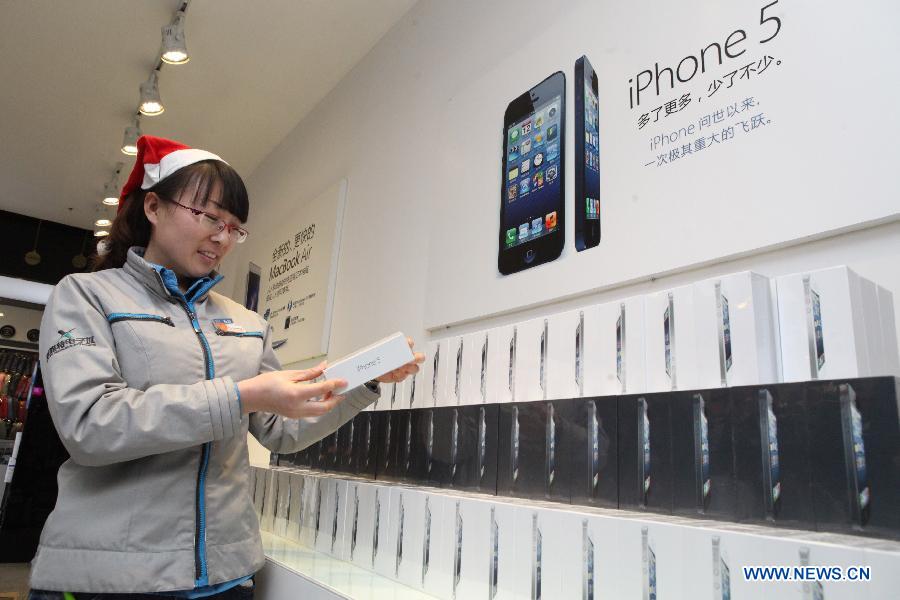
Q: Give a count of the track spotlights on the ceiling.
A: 6